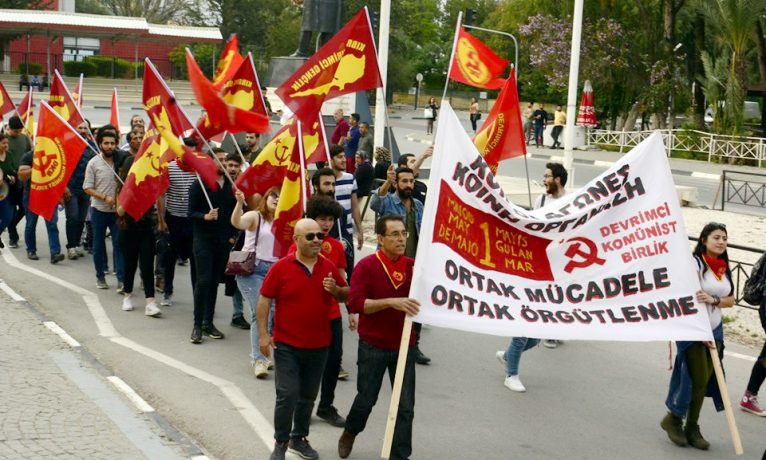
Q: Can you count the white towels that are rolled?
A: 0